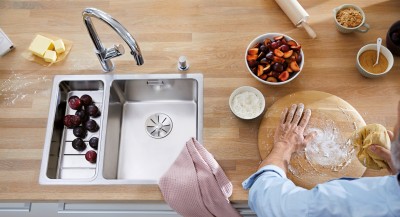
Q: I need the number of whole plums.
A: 11